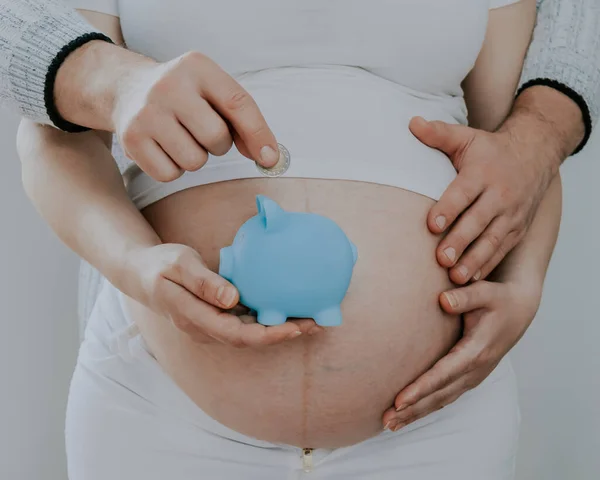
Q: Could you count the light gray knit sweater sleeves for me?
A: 2